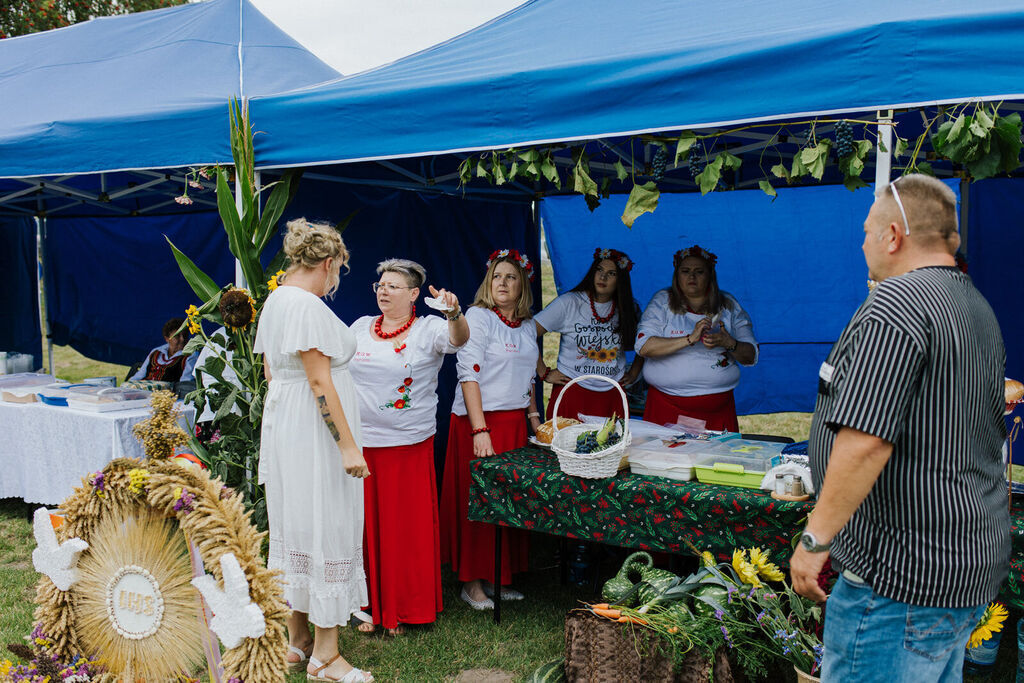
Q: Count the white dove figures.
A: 2